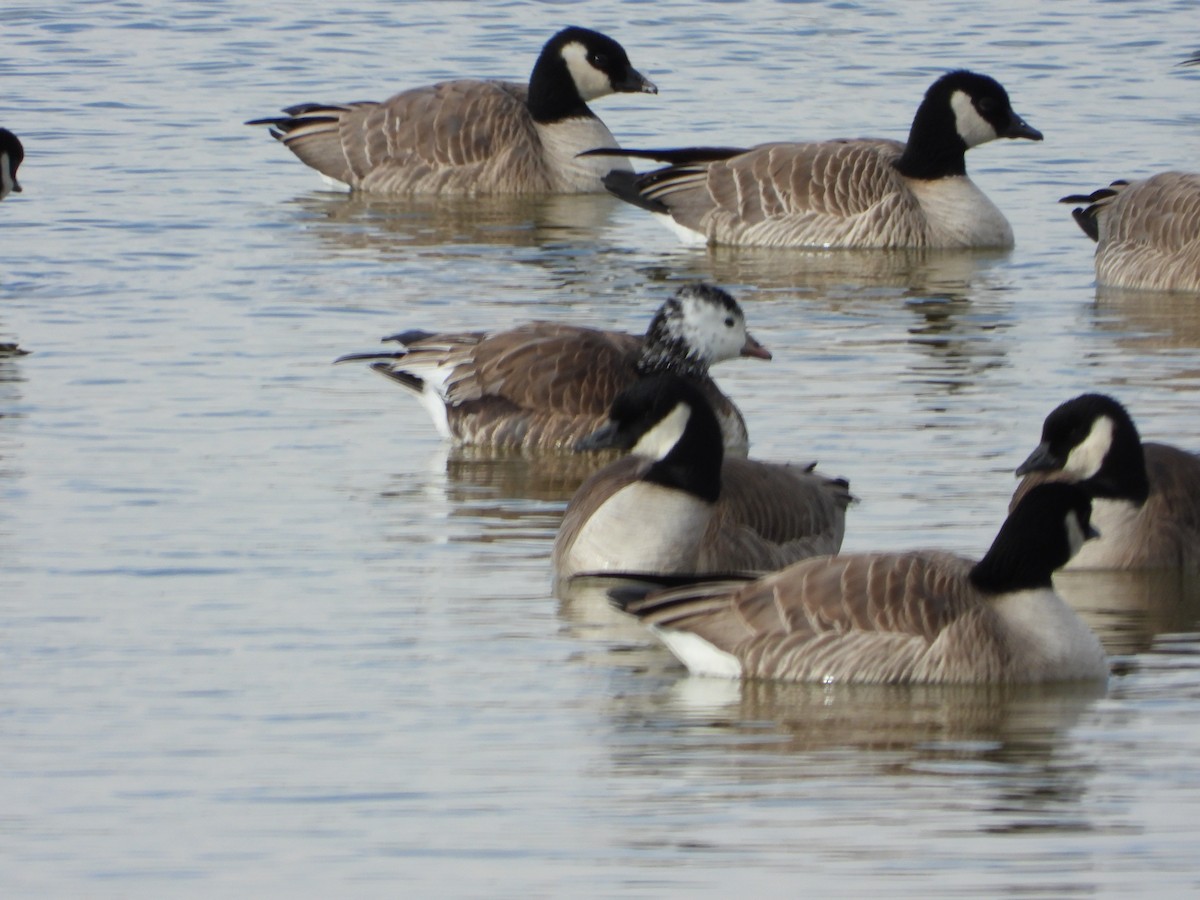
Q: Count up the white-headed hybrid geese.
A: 1